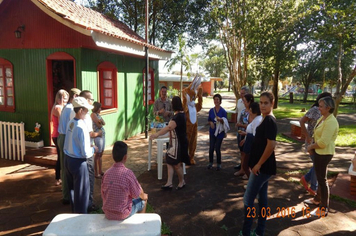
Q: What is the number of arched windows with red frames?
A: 3